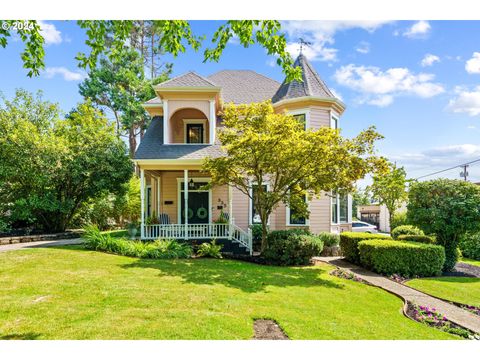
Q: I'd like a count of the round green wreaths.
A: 2